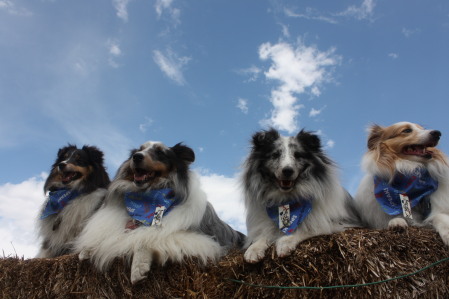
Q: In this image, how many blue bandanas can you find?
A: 4